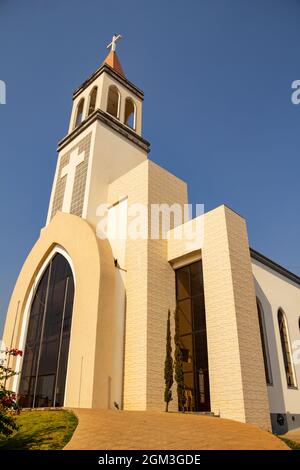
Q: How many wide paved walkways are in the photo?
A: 1